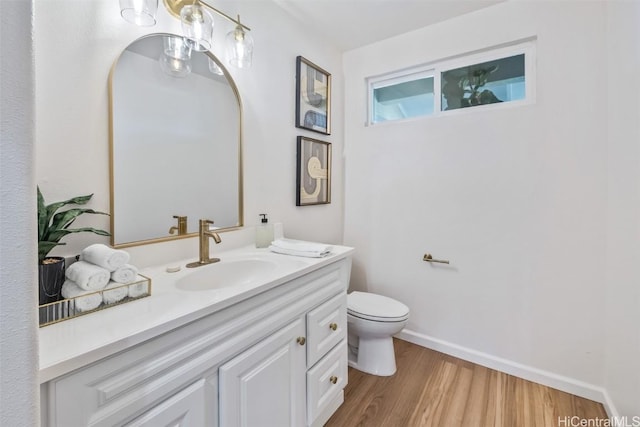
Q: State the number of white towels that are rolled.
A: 6